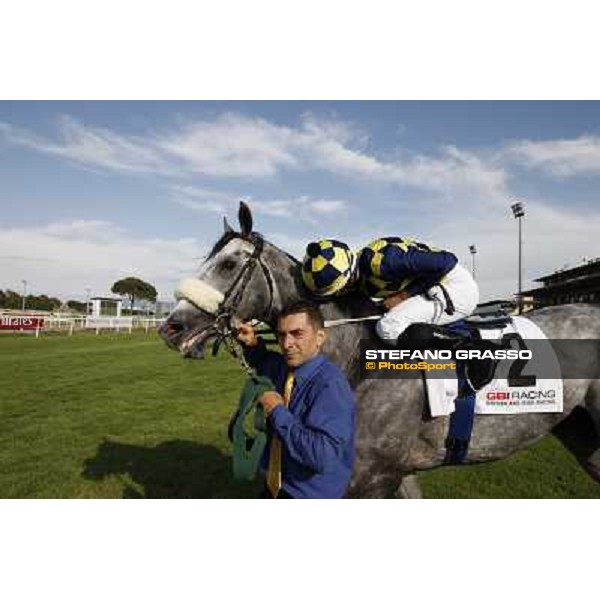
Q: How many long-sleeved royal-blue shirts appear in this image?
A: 1